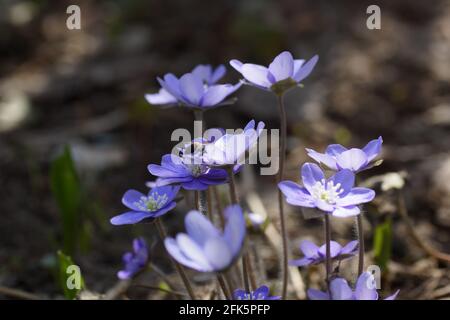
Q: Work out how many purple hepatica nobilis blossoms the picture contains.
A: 12